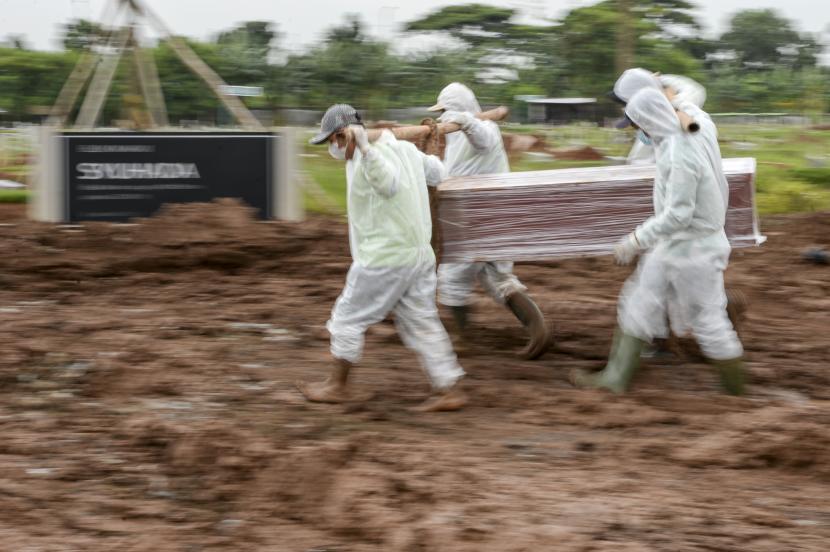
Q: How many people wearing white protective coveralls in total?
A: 4